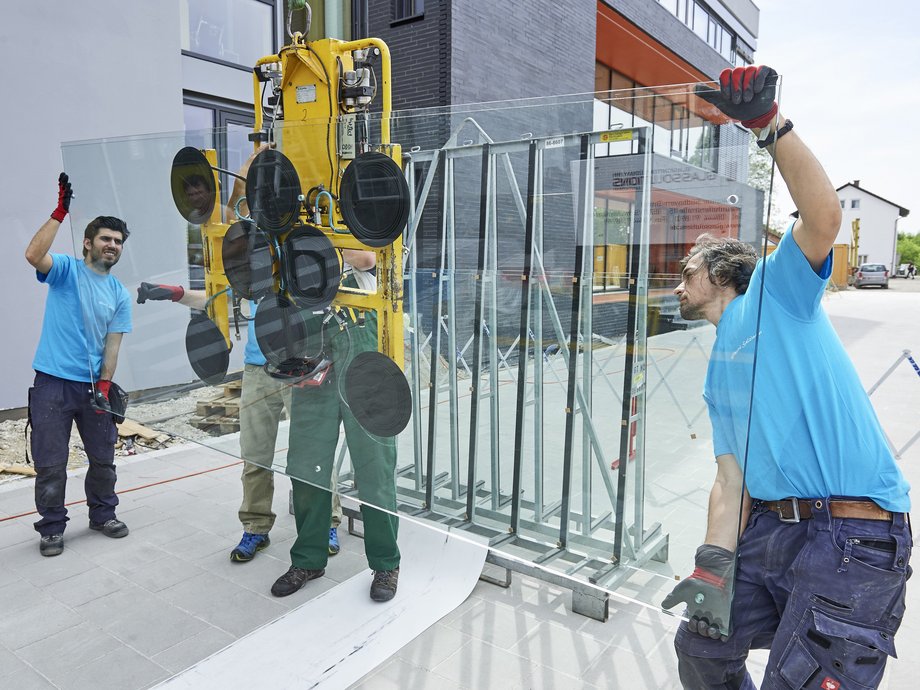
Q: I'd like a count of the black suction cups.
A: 8